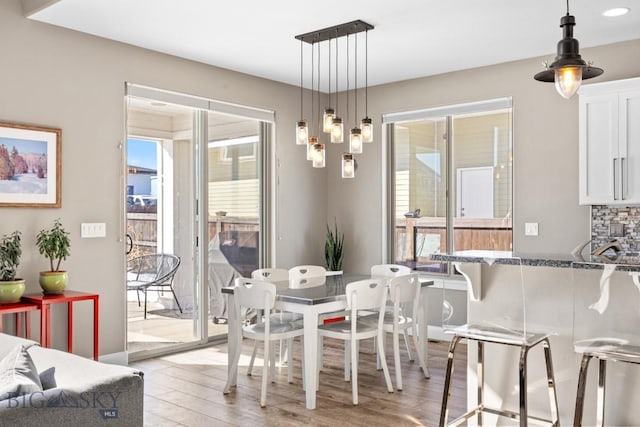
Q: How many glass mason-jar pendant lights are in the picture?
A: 8